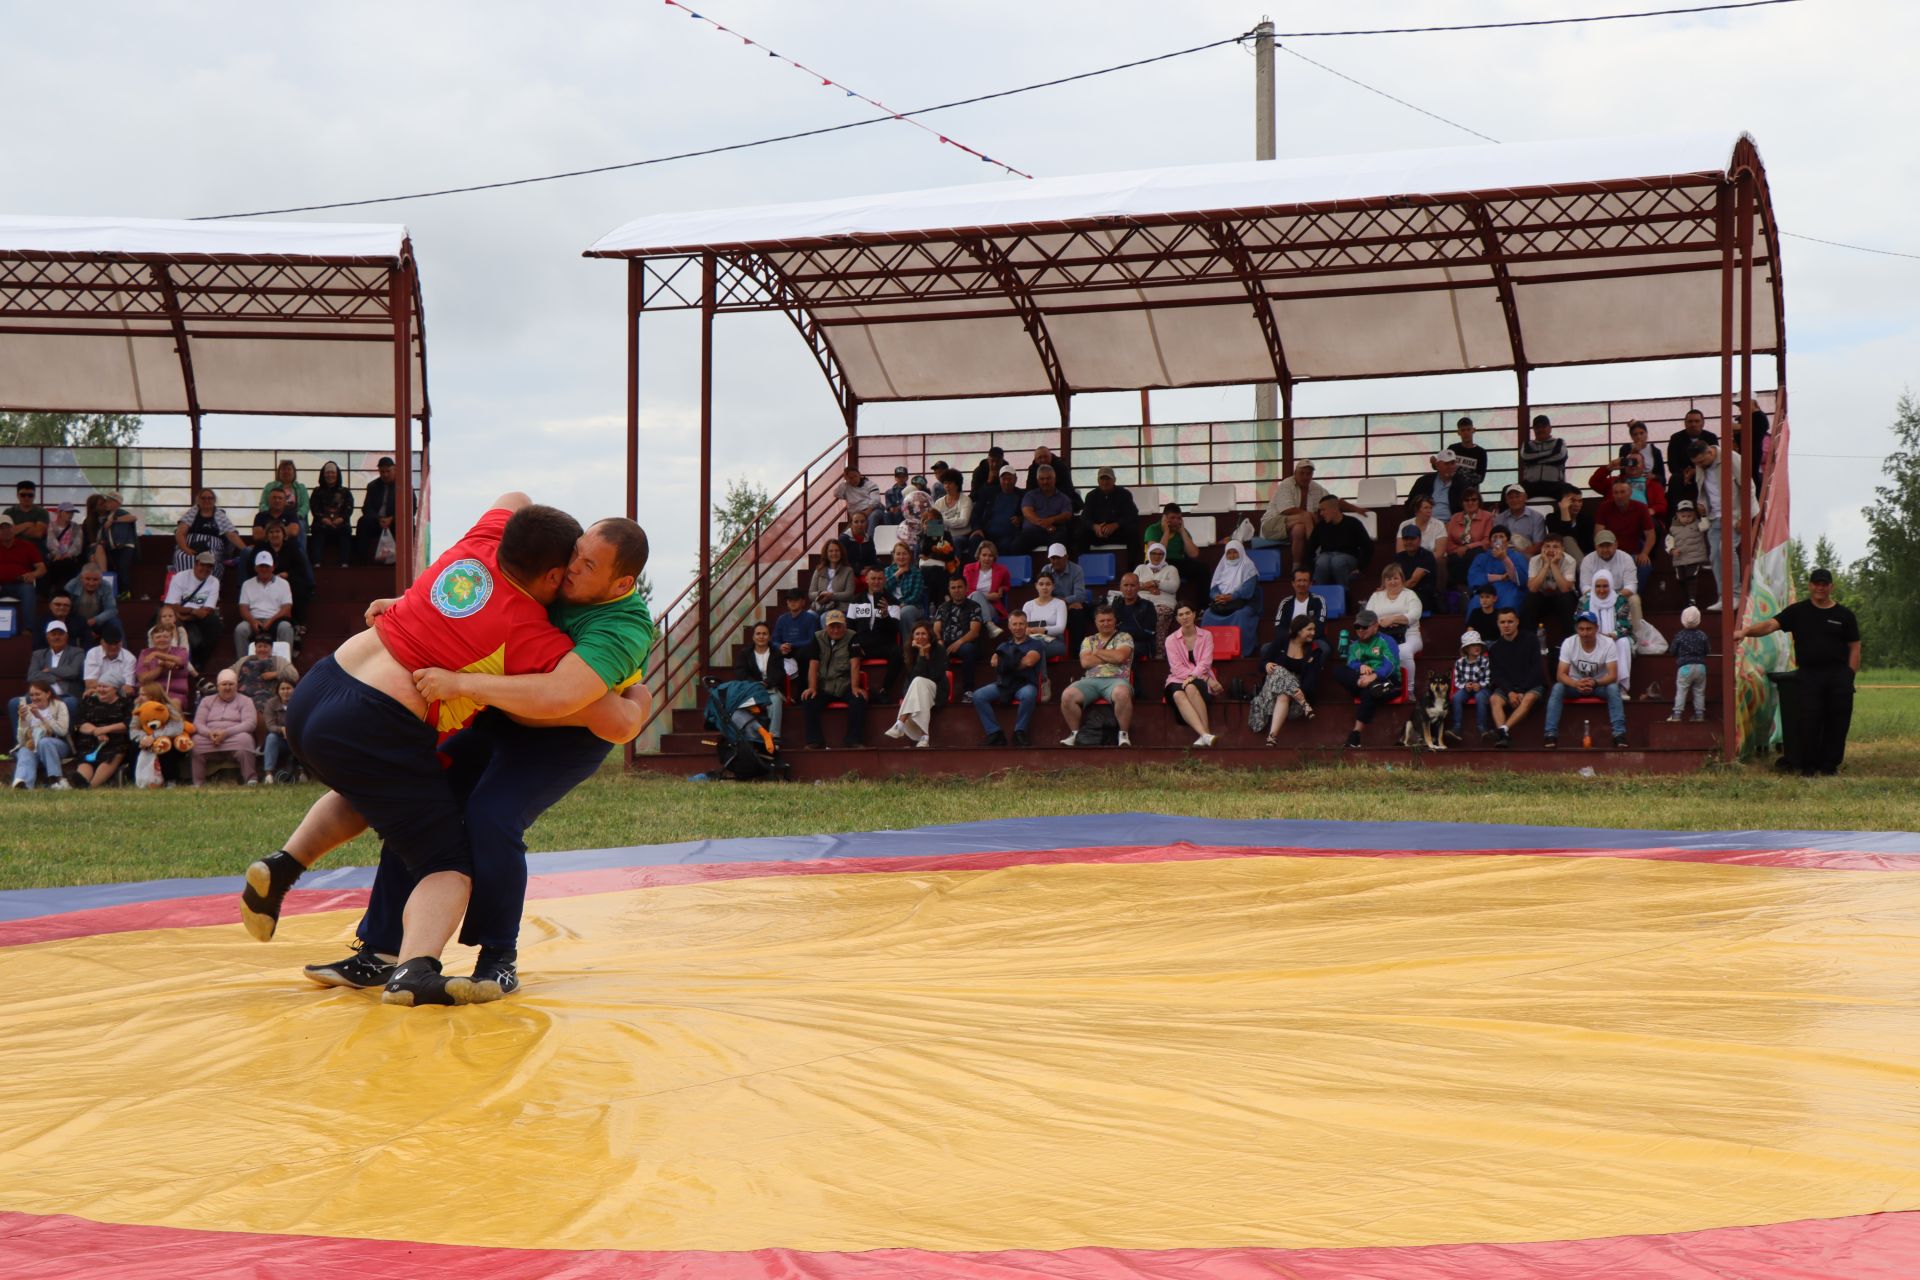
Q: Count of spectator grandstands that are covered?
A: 2